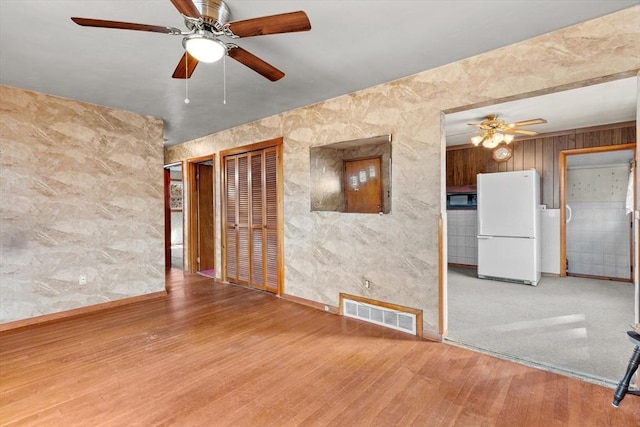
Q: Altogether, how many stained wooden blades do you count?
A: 5